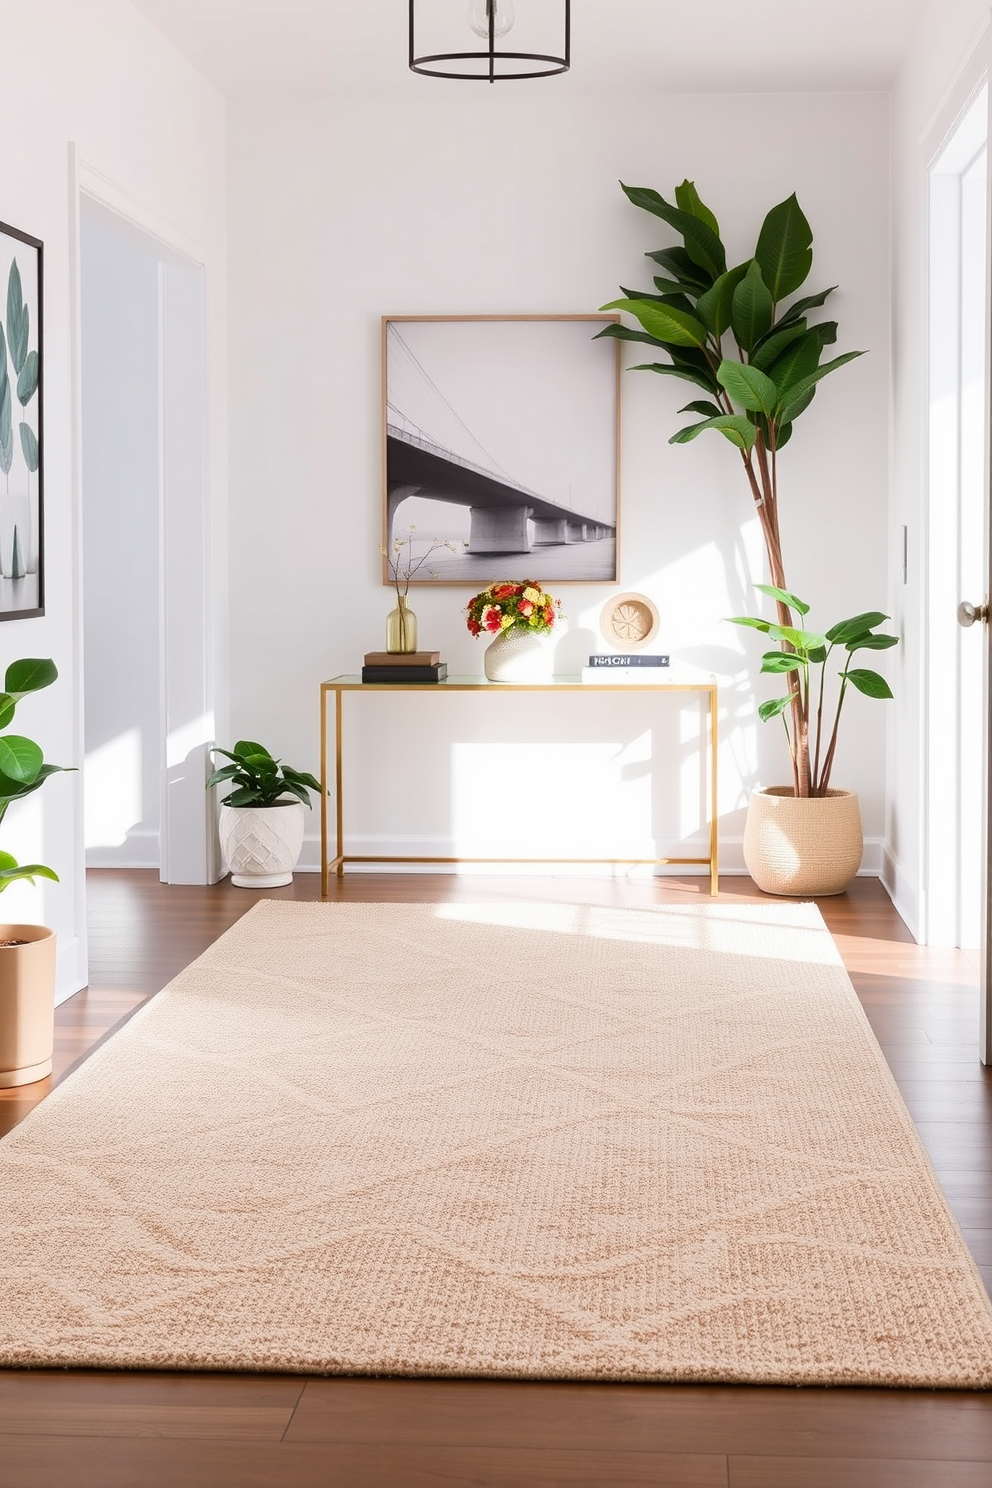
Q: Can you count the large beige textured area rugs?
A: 1